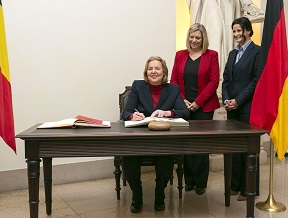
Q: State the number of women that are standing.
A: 2